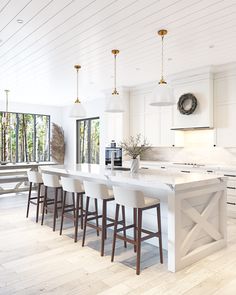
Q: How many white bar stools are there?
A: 5